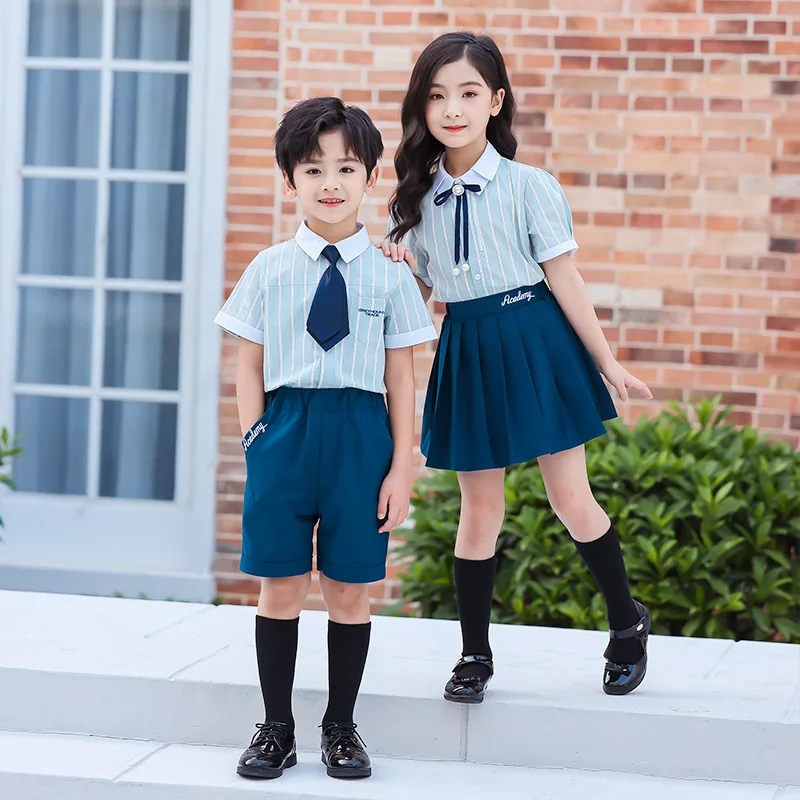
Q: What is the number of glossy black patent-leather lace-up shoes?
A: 2